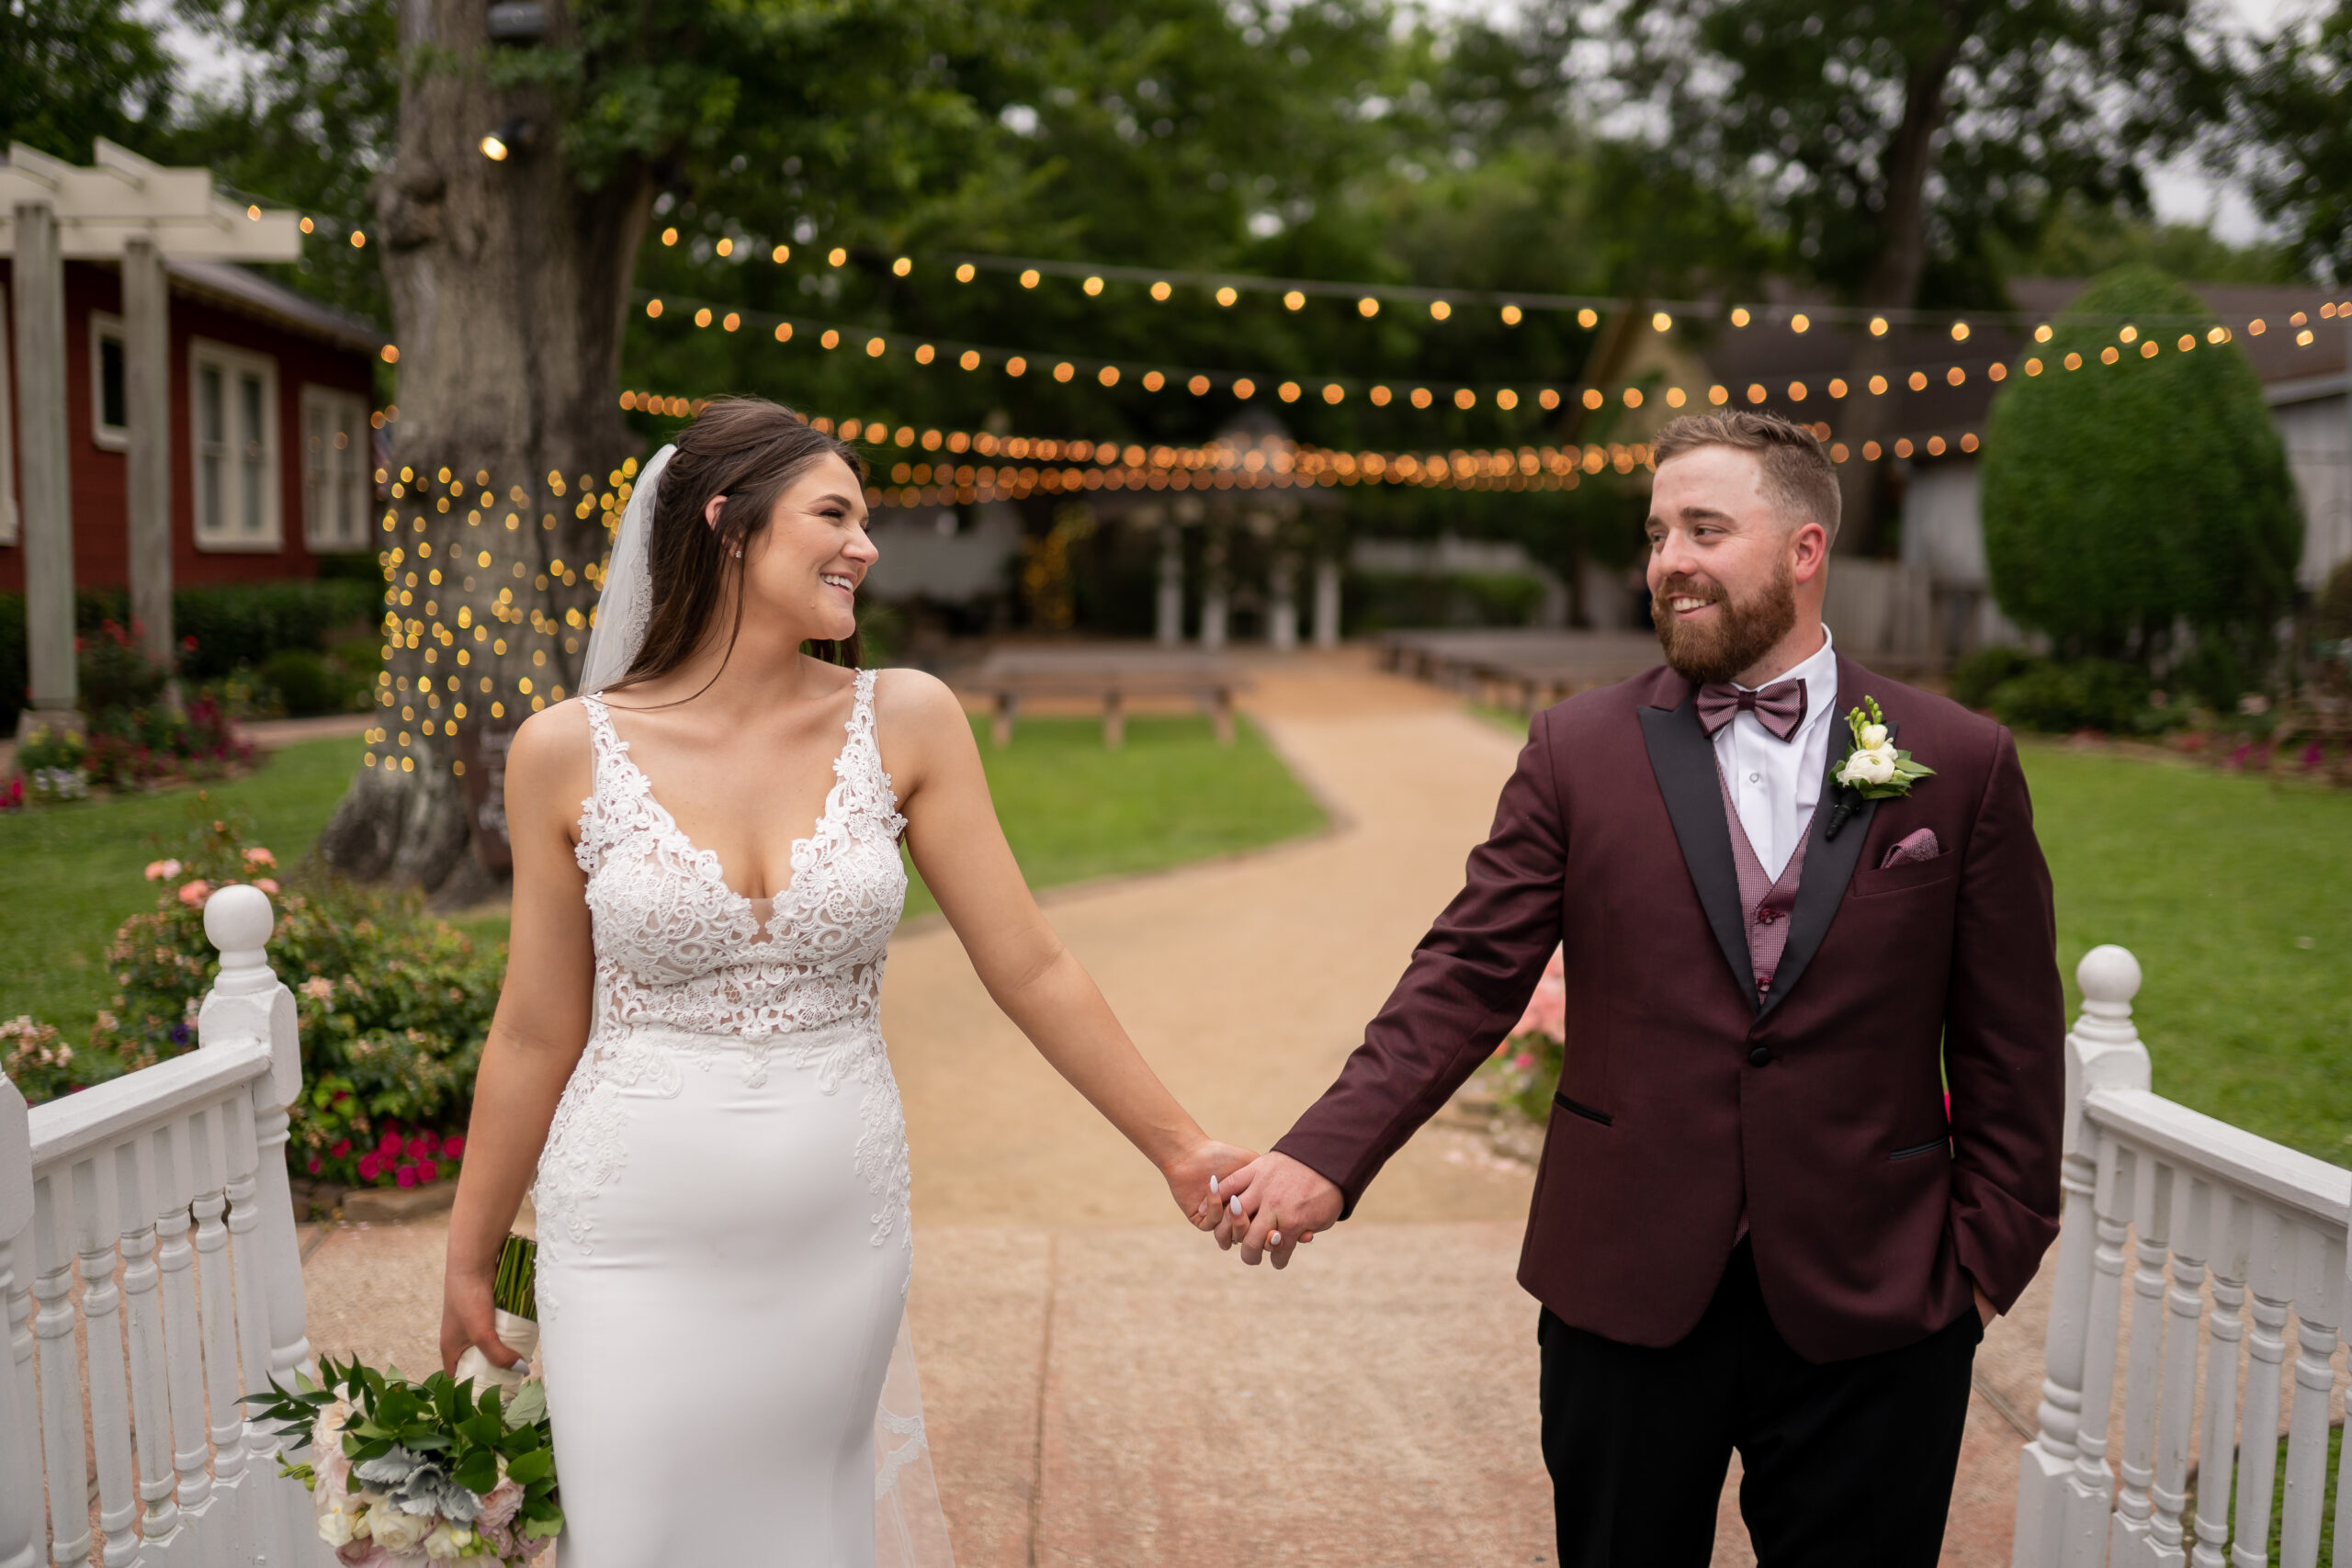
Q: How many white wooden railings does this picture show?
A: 2